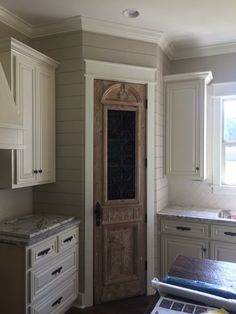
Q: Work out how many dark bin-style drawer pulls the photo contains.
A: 6